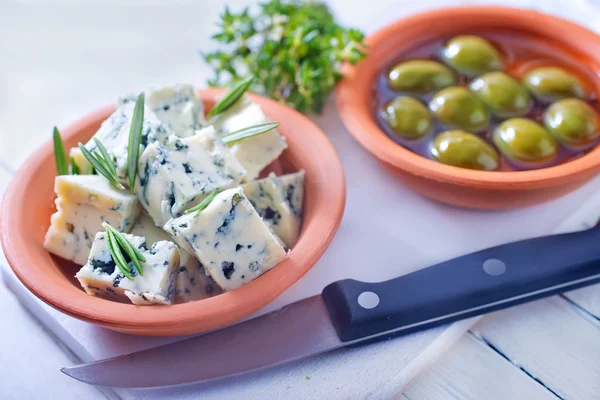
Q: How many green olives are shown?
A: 9